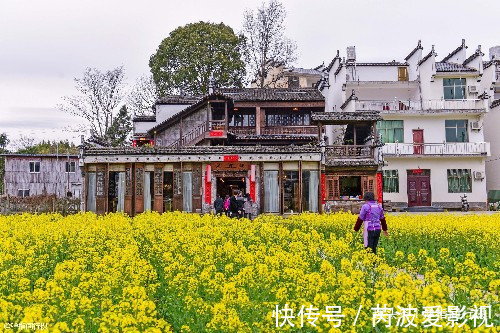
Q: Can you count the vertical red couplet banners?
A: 4